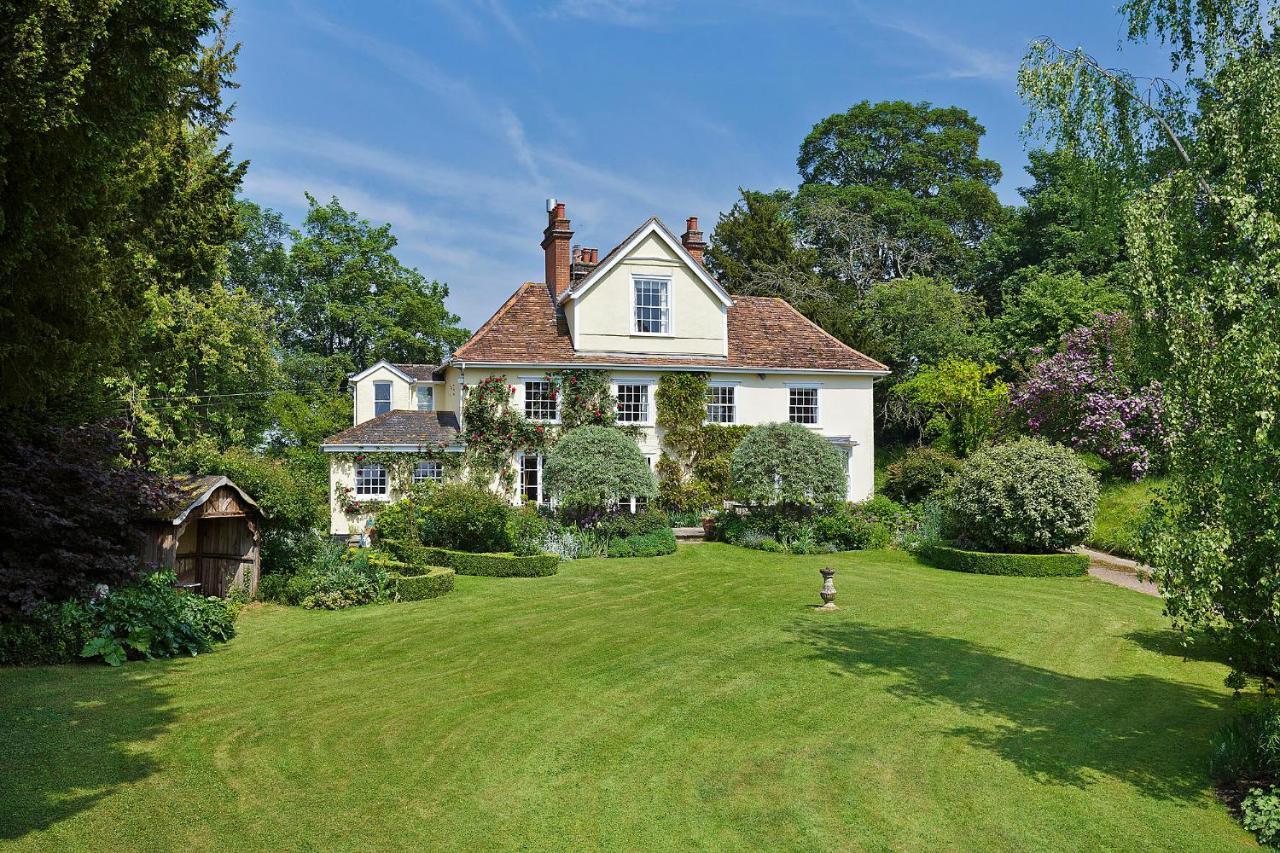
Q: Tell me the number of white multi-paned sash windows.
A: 7